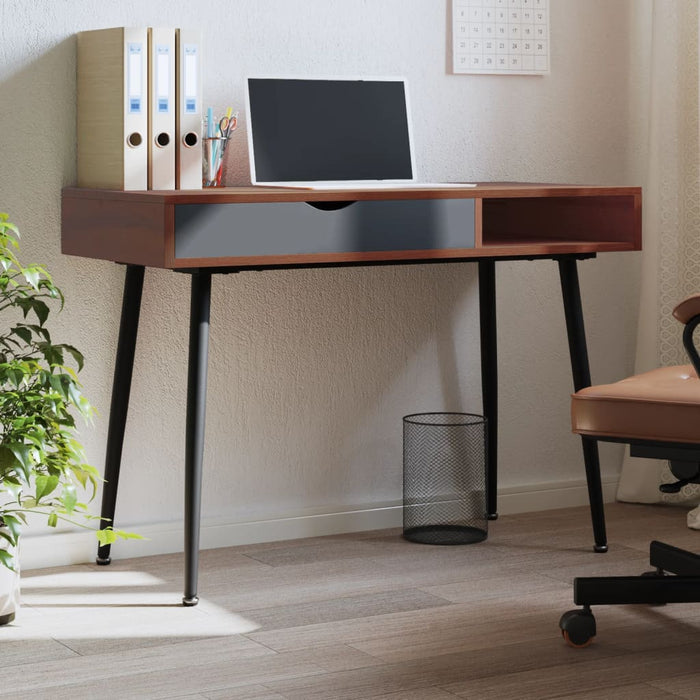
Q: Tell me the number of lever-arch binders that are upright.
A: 3